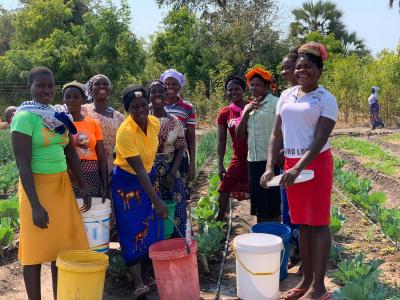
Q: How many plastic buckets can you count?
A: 6